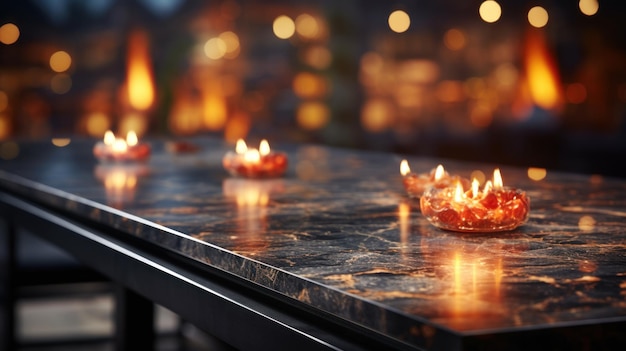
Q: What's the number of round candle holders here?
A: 4